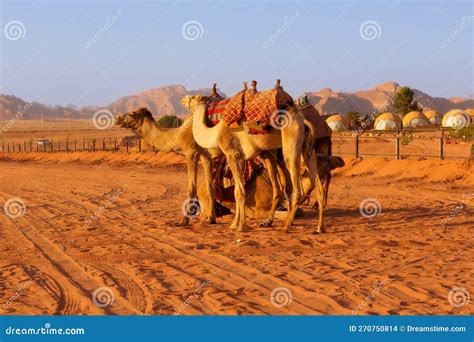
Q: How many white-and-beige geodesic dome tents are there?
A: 6